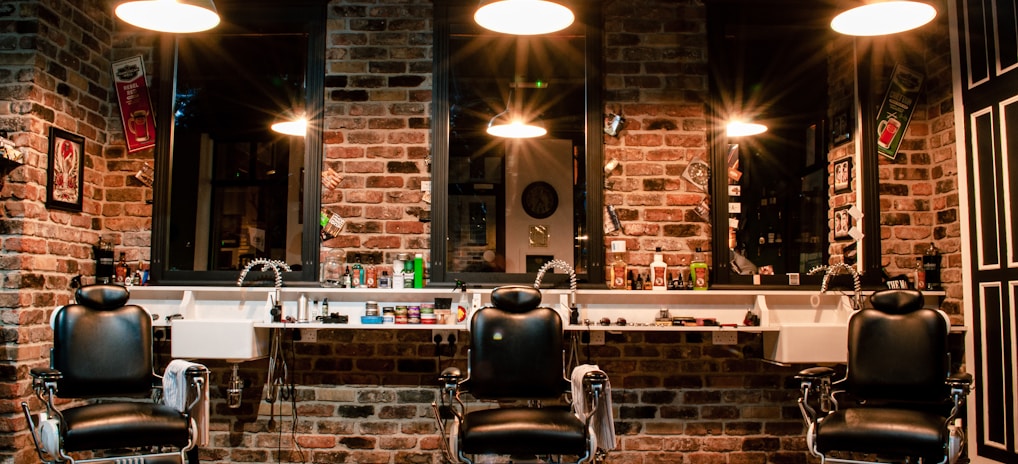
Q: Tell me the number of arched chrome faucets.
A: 3